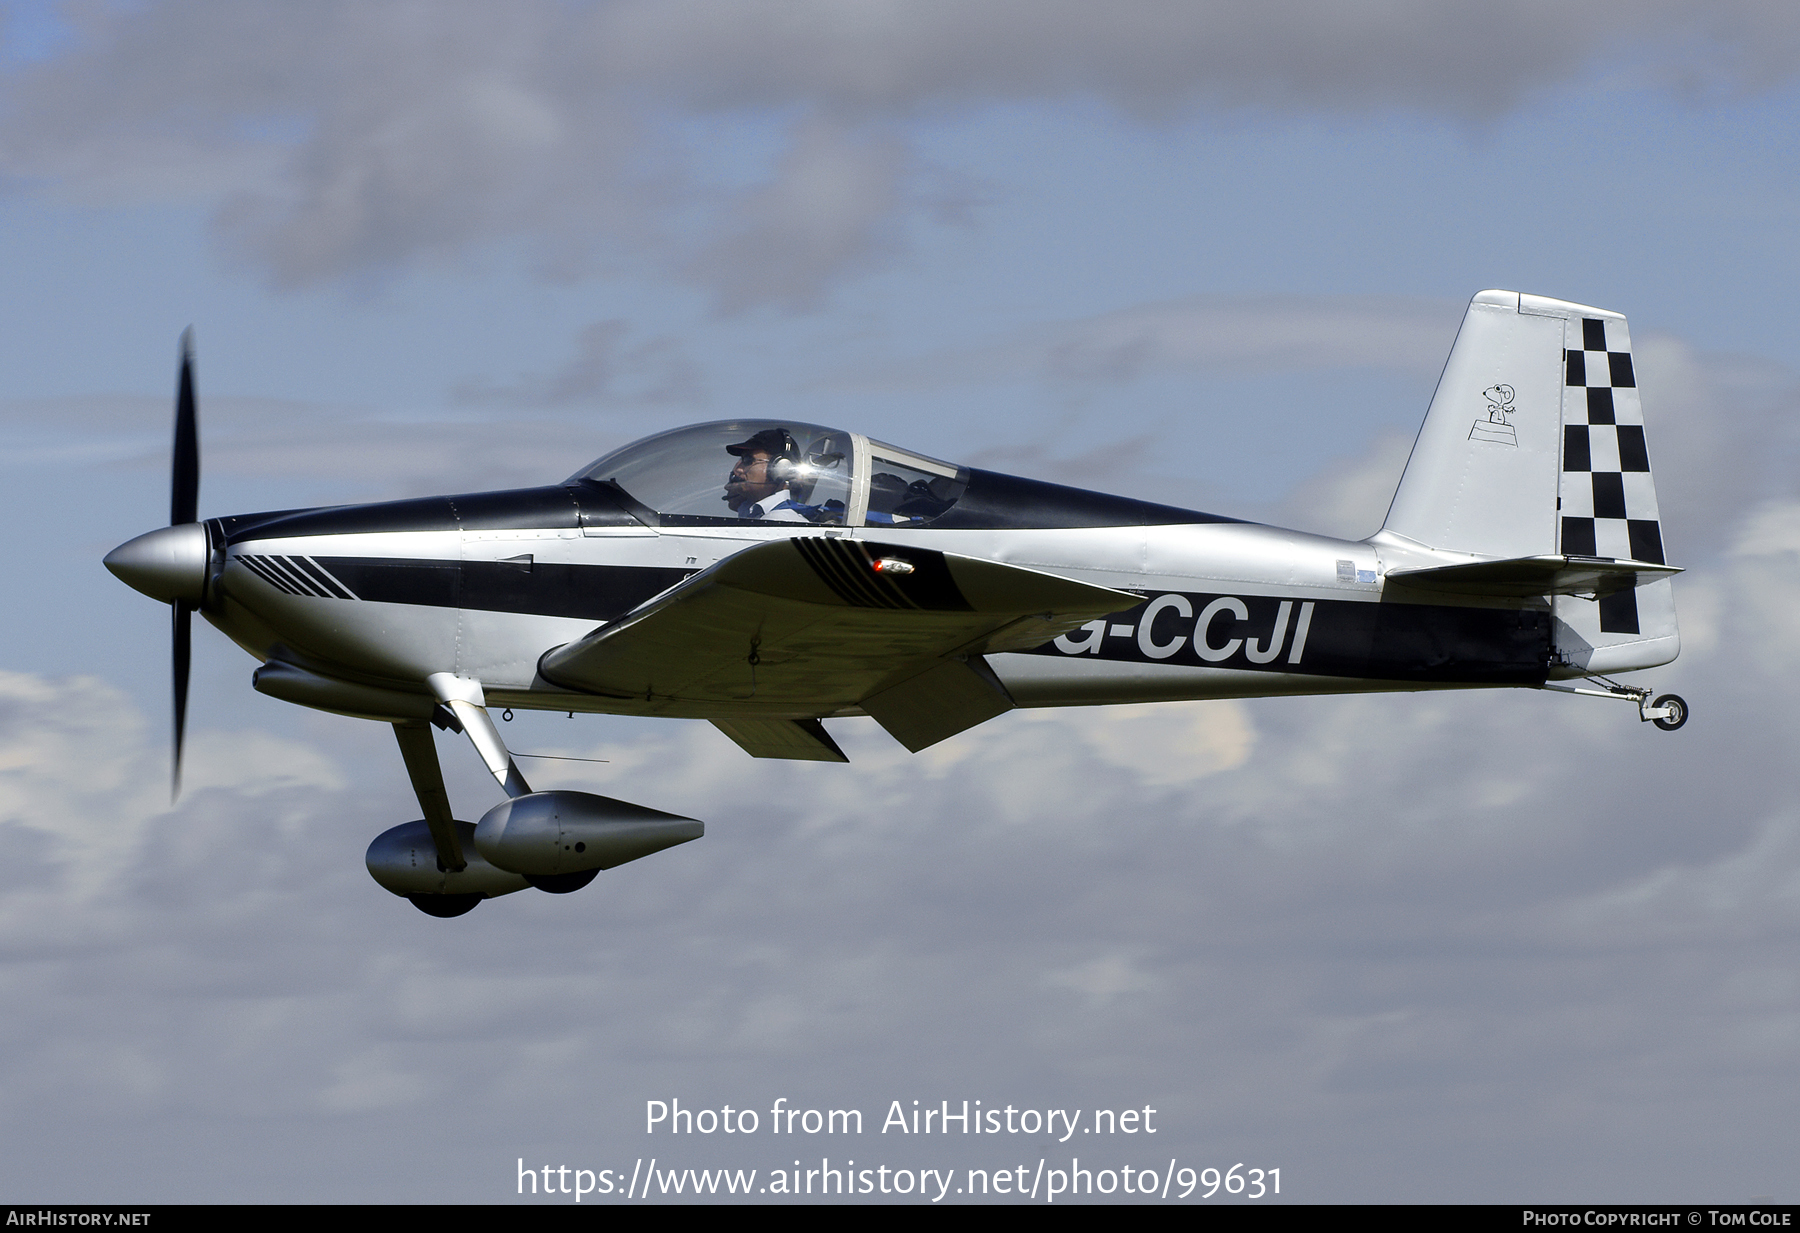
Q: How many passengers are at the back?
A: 0